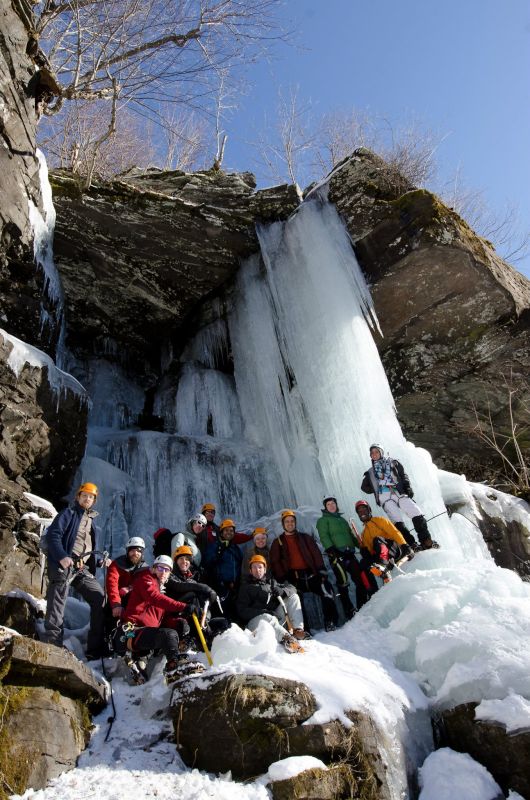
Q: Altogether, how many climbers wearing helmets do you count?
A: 13